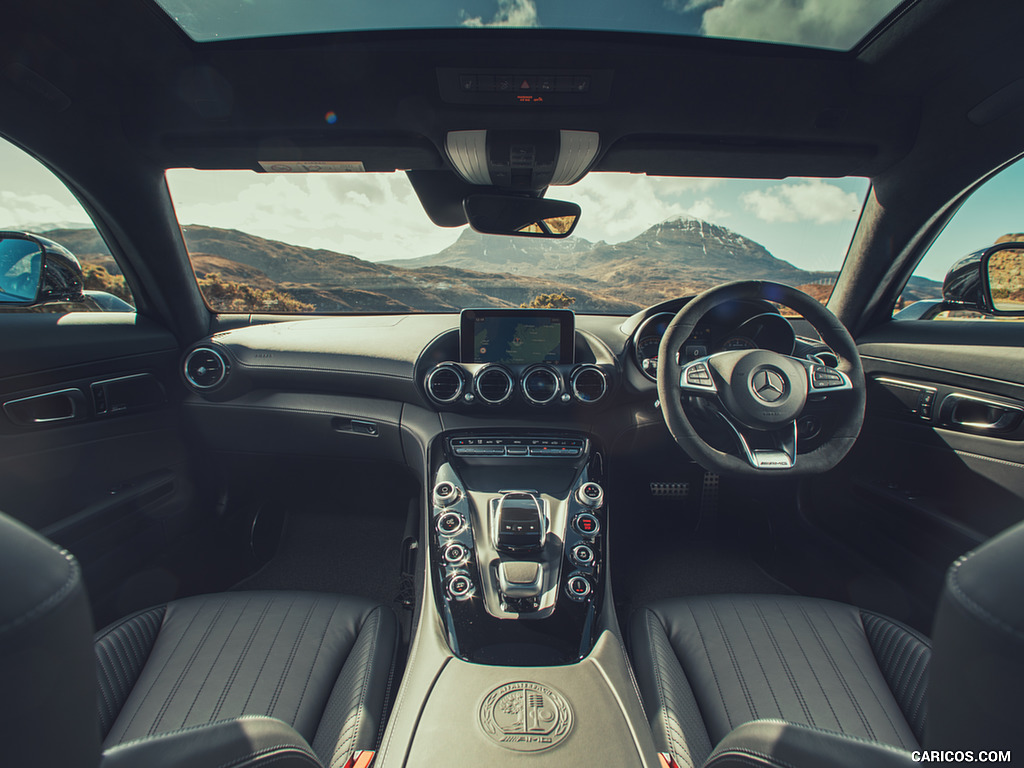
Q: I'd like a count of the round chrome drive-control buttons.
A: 8